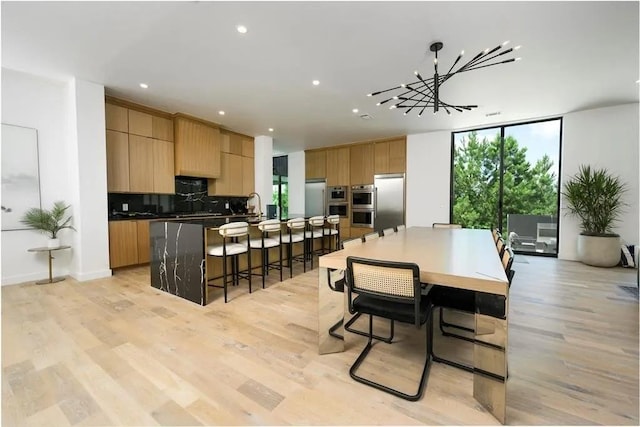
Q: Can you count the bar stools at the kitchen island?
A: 5